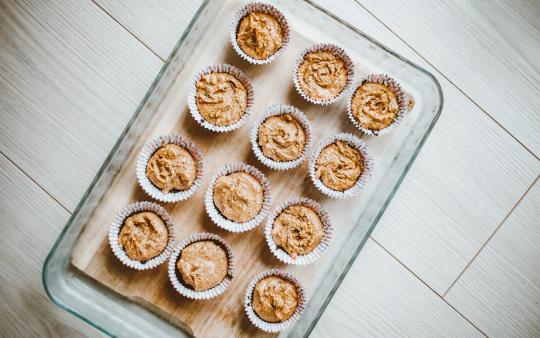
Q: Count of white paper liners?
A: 12